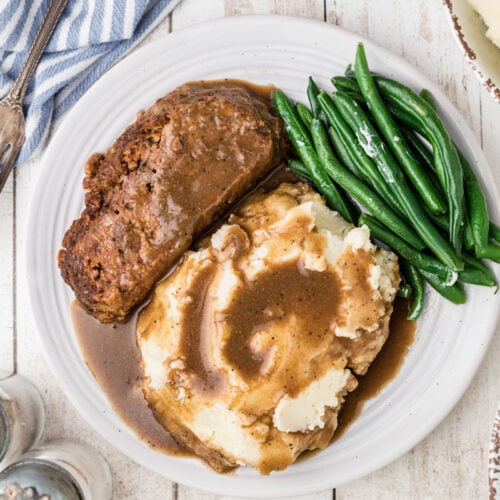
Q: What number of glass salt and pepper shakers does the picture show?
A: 2